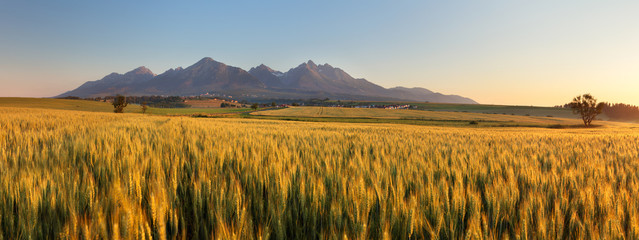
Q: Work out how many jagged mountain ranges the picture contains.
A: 1